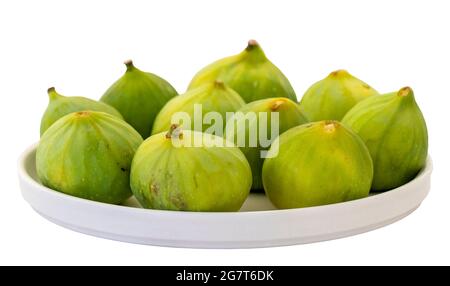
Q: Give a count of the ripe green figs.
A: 10